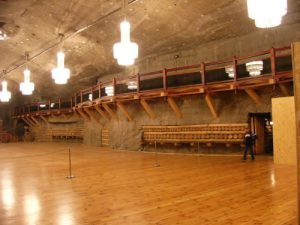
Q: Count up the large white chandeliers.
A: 5